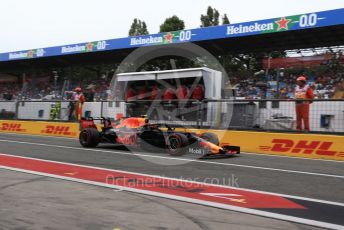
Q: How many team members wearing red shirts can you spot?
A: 6